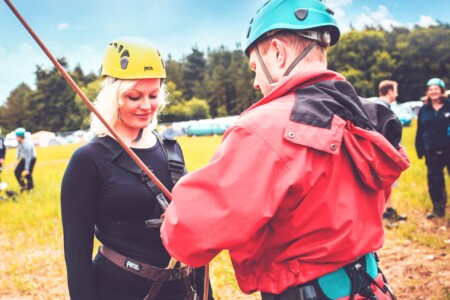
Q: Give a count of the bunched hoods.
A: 1